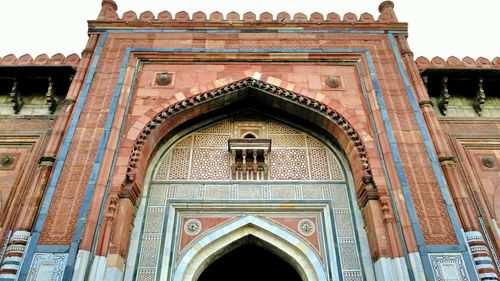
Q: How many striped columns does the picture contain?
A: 2